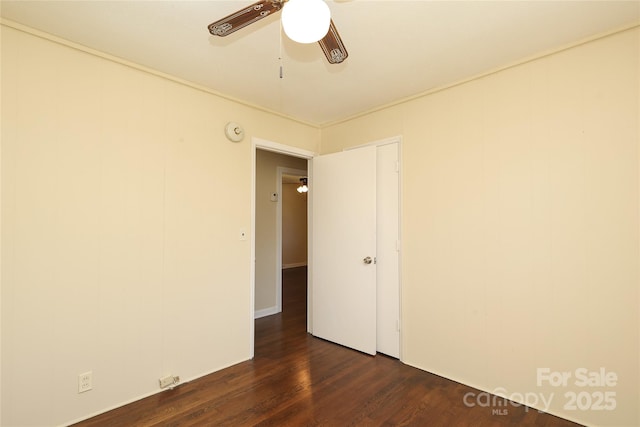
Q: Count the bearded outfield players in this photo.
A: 0